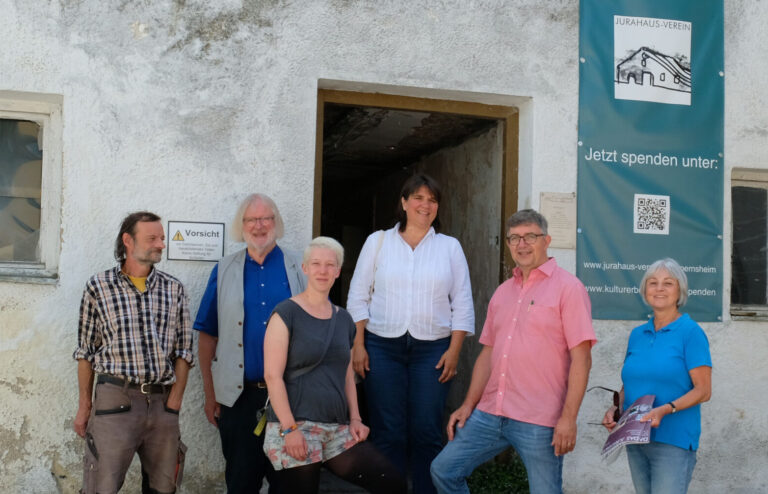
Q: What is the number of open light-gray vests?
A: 1